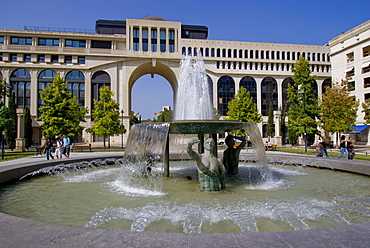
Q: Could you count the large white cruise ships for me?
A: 0